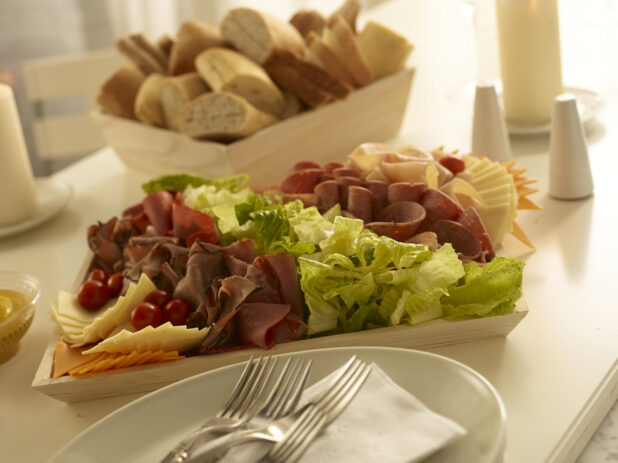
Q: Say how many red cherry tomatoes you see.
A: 7